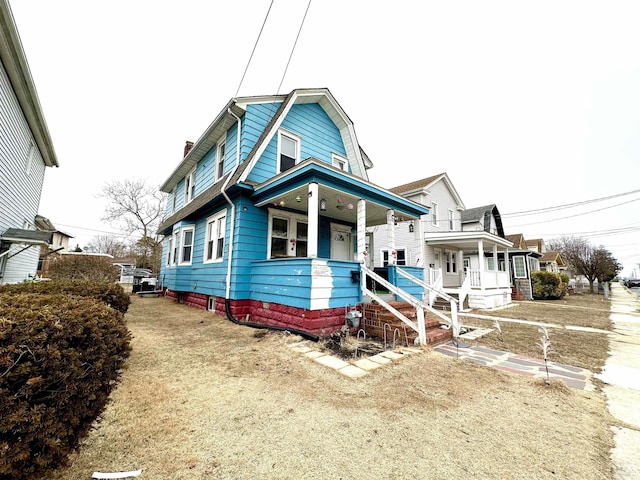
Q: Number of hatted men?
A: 0